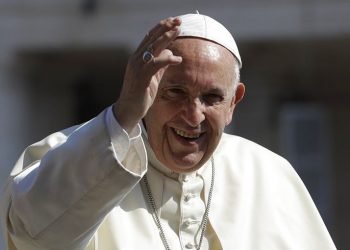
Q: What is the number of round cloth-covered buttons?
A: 4